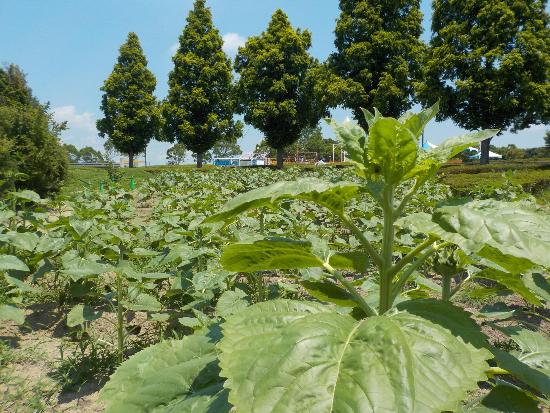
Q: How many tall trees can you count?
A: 5